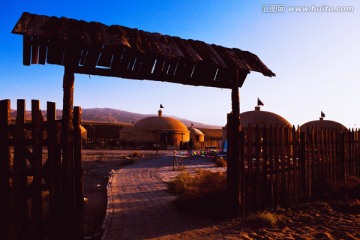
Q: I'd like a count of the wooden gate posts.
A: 2